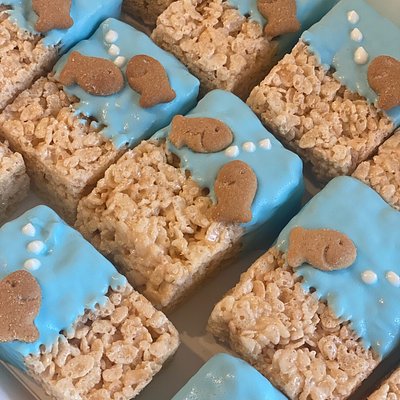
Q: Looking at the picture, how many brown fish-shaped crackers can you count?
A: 9